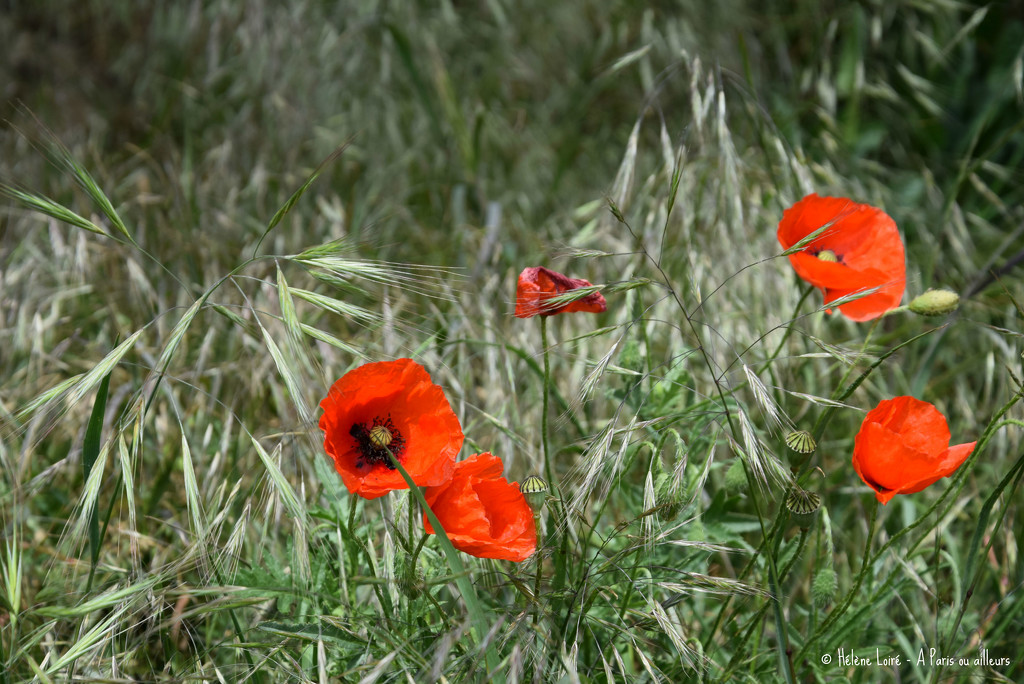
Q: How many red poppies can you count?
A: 5